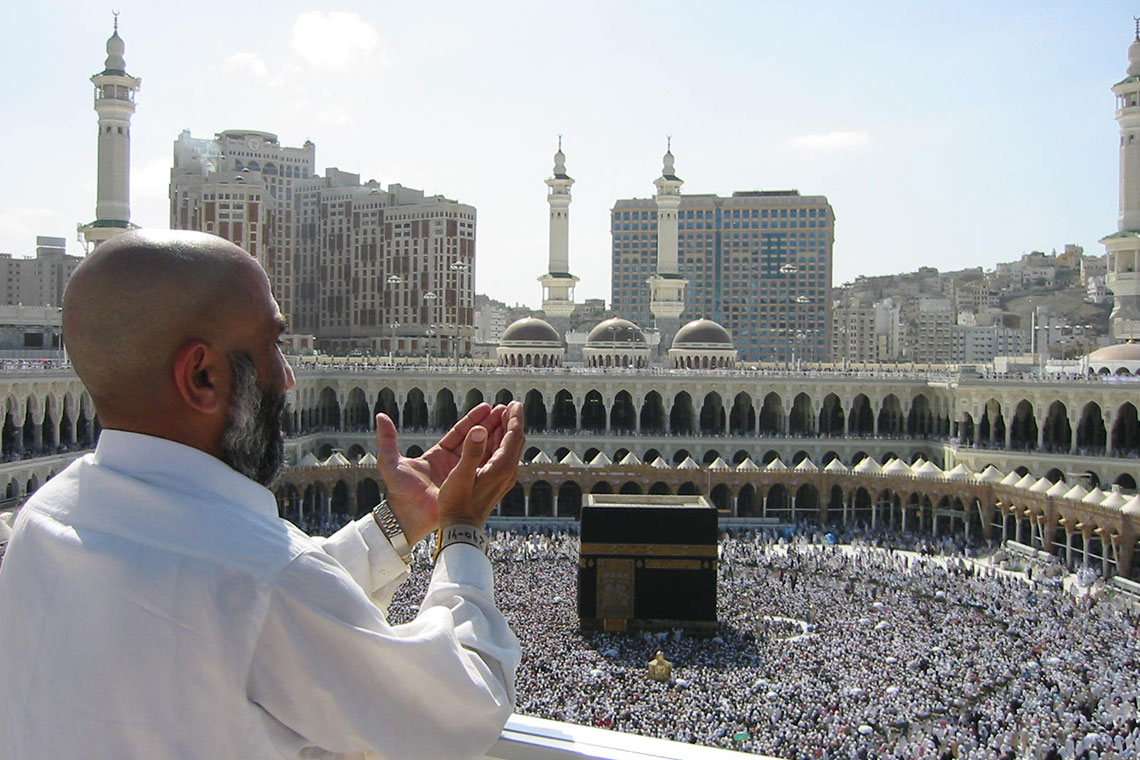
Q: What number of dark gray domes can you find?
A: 3